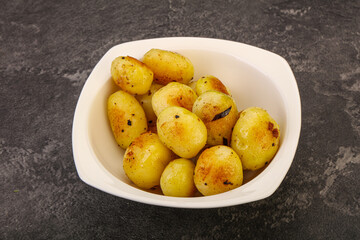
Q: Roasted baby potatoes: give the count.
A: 12